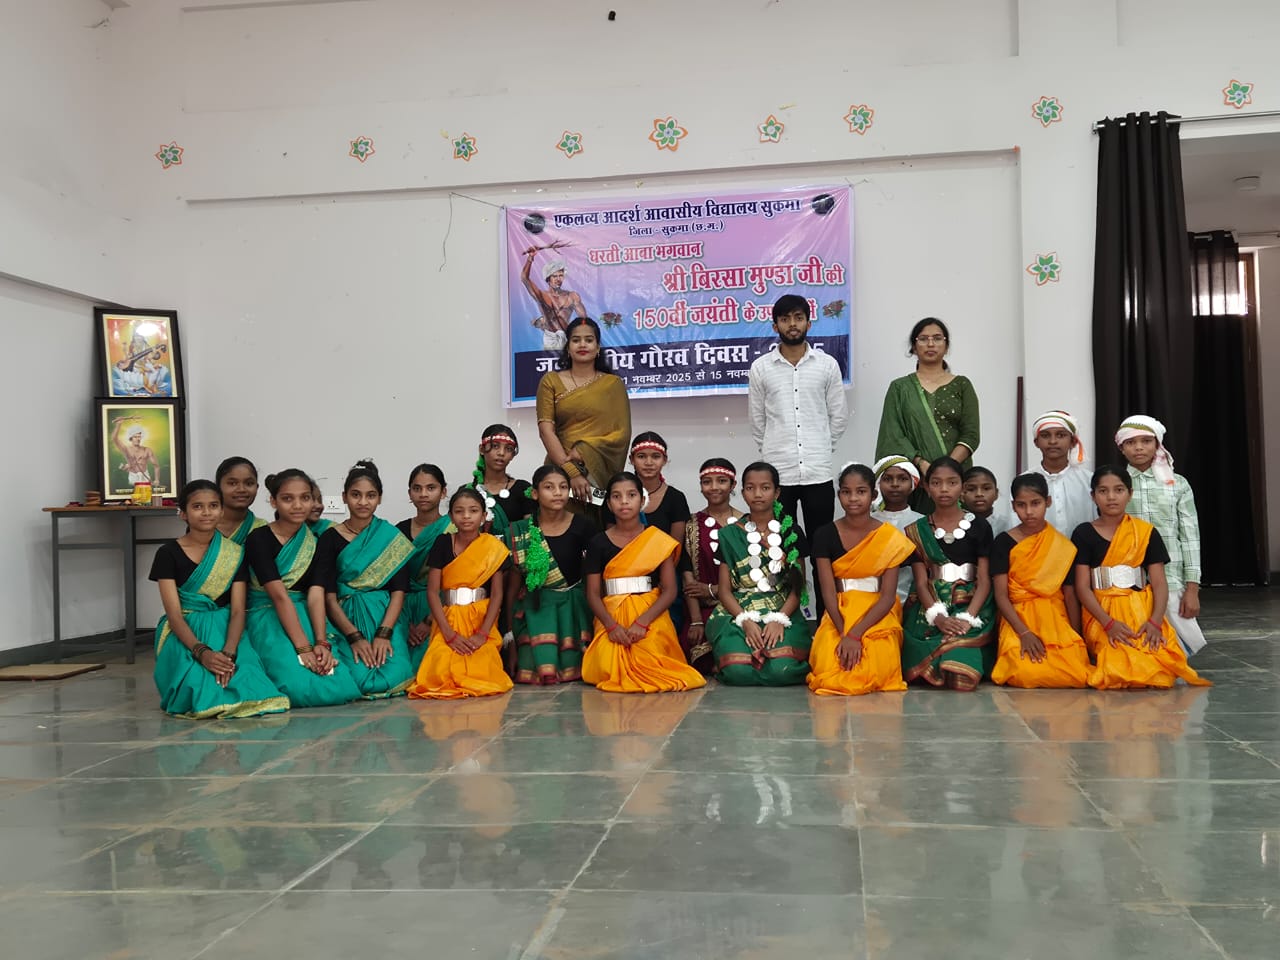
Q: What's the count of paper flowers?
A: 10